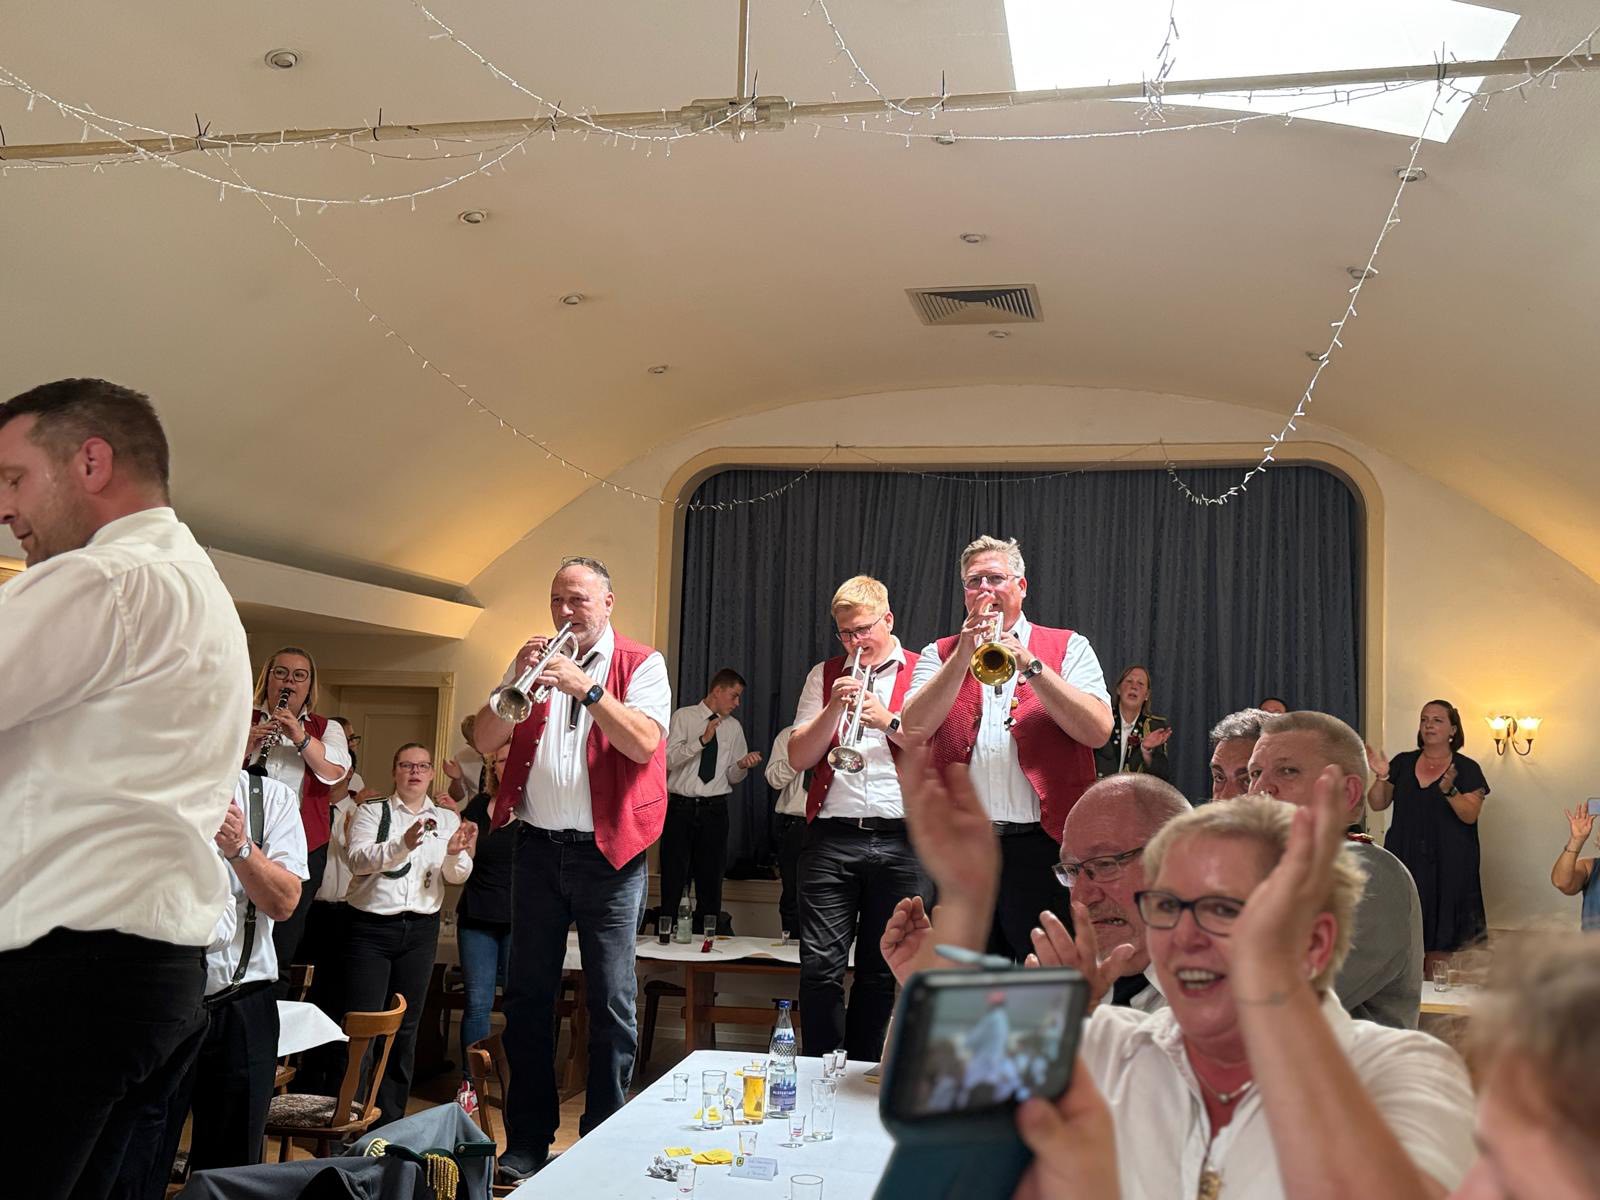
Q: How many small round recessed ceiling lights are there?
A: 10